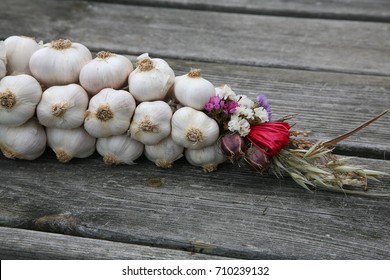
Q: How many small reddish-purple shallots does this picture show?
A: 2